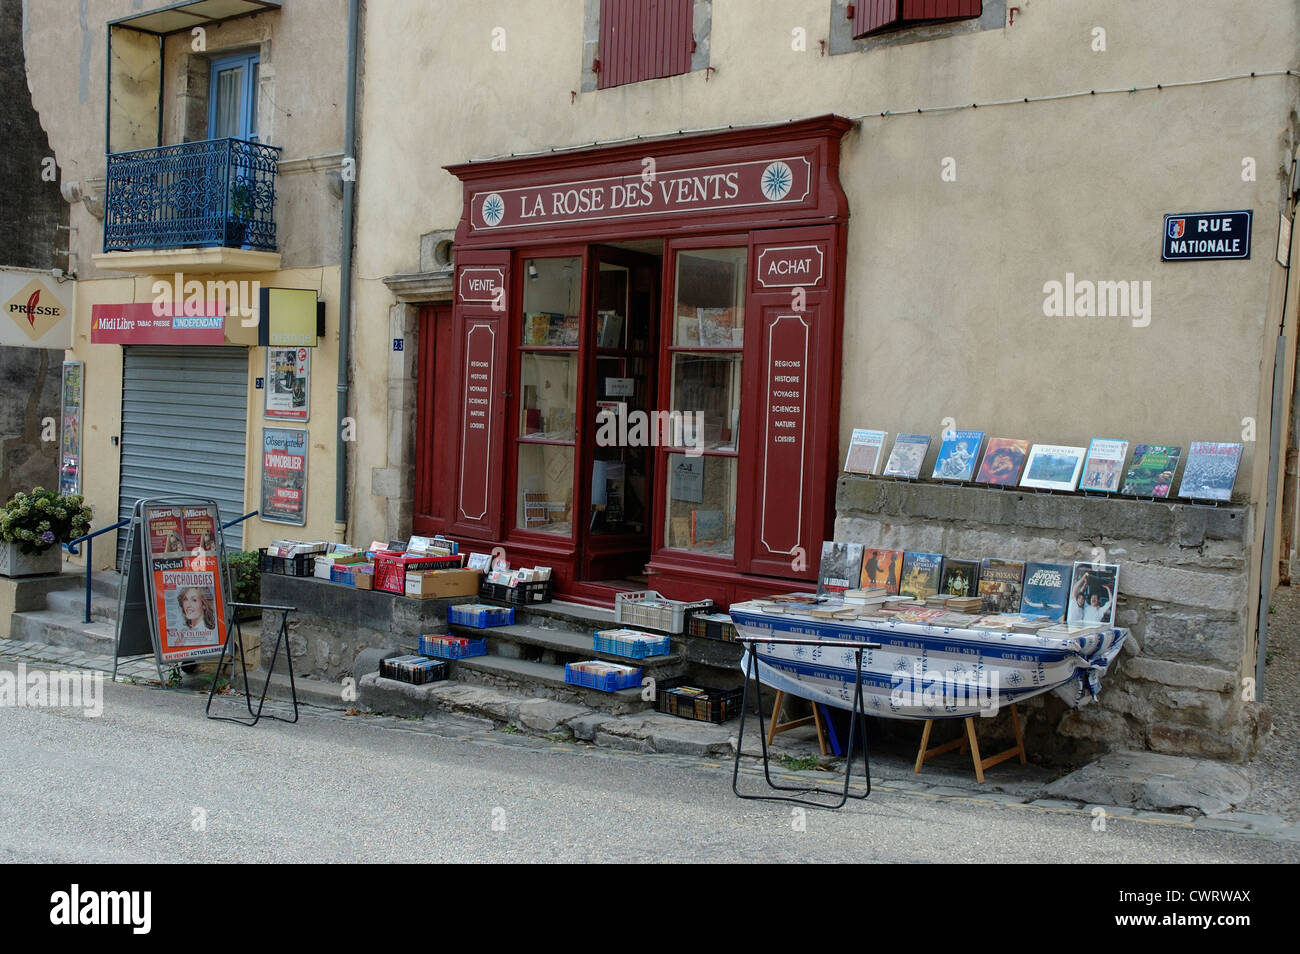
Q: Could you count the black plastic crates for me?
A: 5